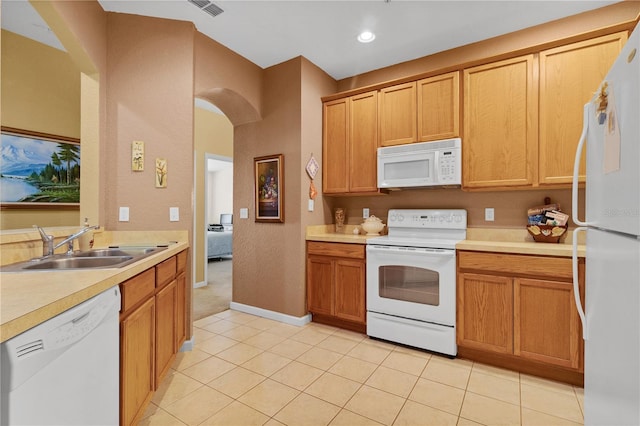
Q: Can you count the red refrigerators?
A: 0